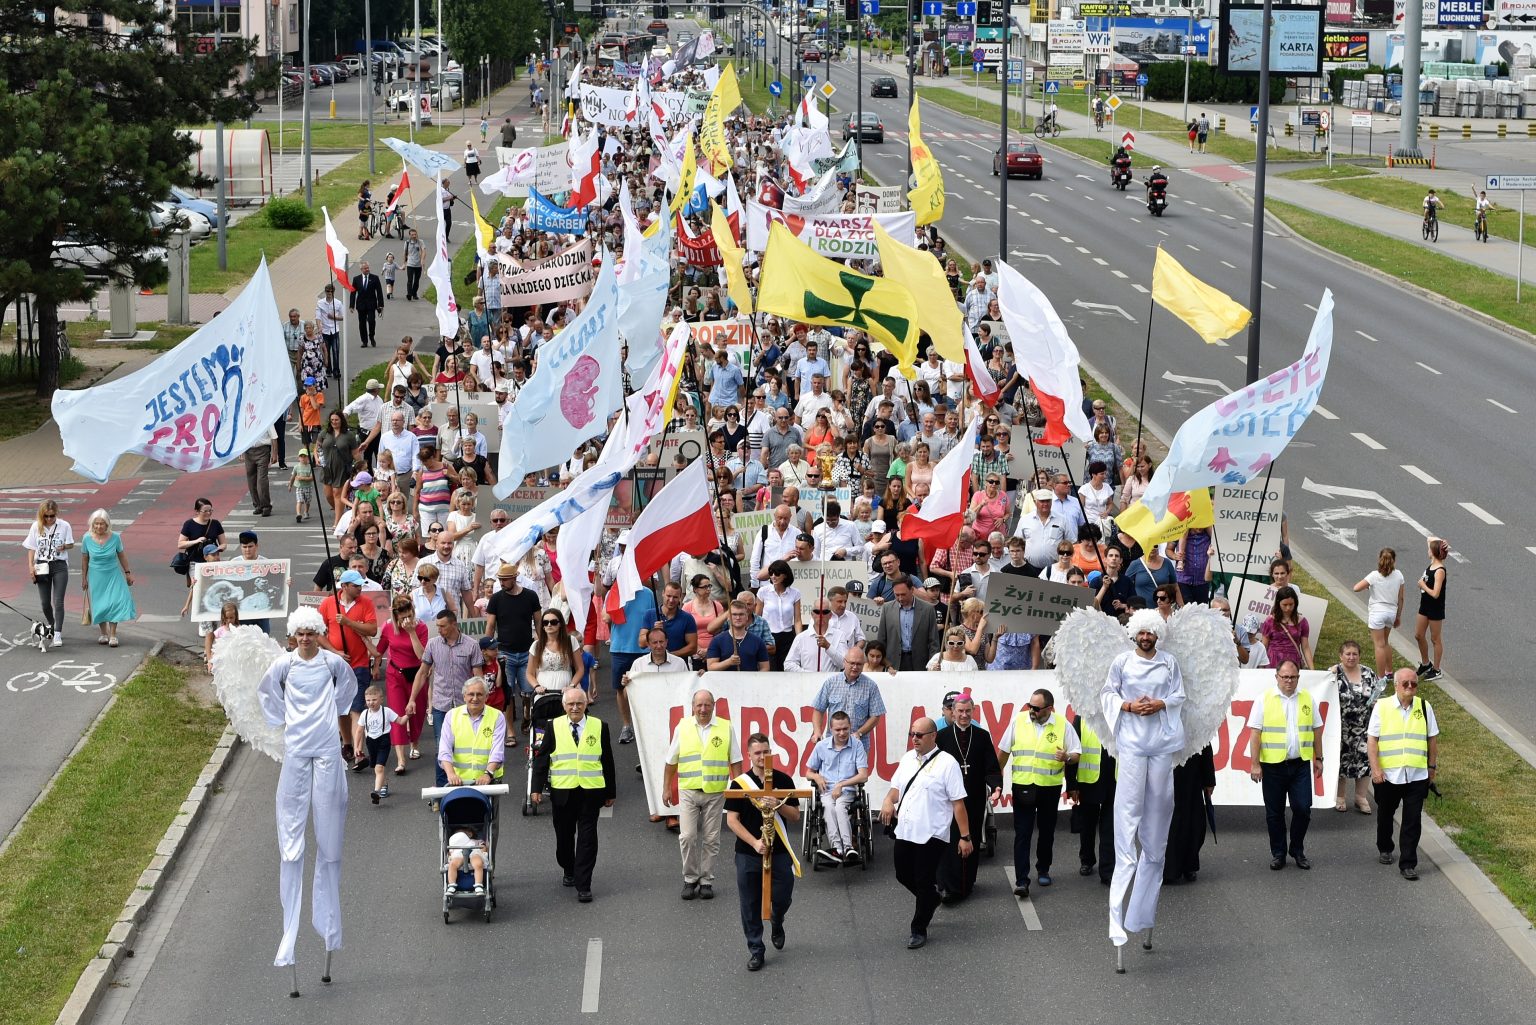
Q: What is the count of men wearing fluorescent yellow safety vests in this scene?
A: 7